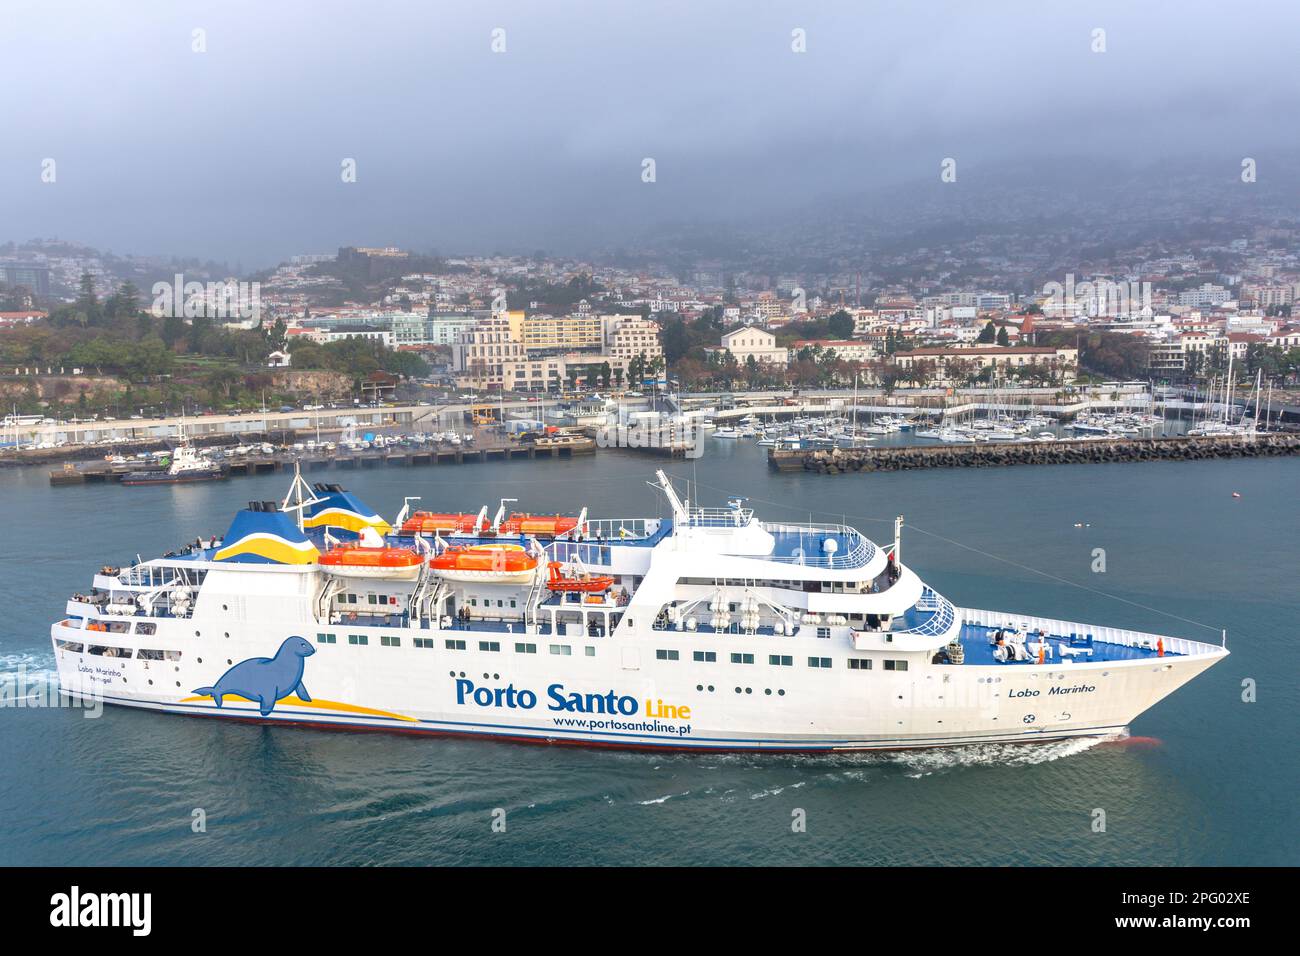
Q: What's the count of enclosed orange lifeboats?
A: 4